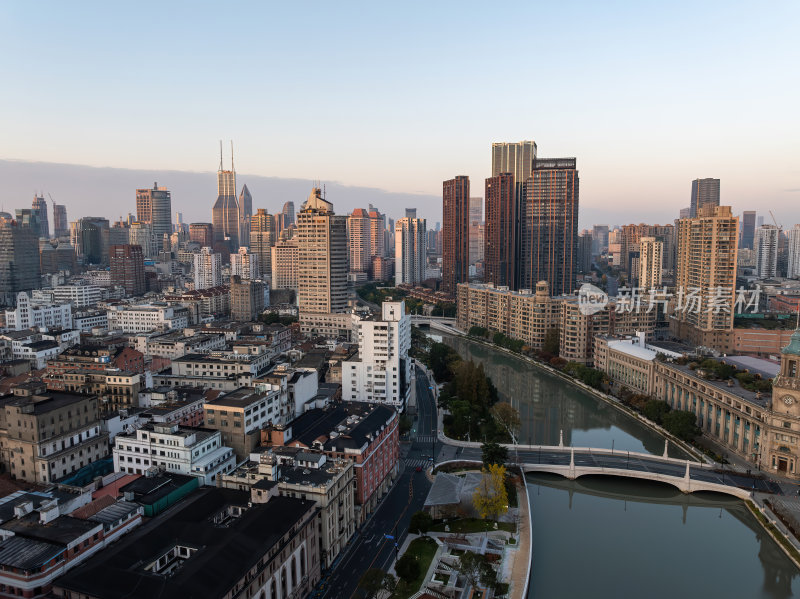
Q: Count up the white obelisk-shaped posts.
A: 4